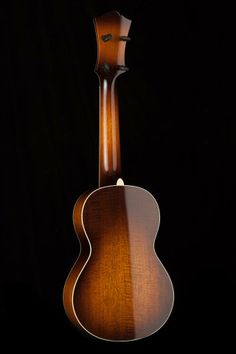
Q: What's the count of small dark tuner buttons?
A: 4